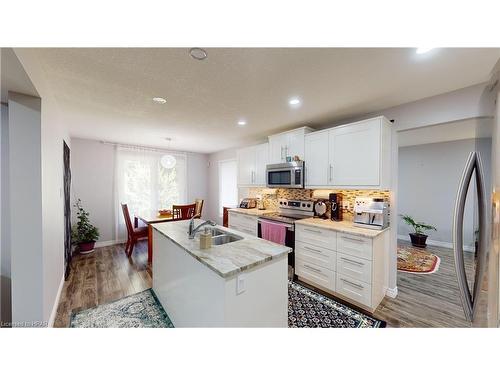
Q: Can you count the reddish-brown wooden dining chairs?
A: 3